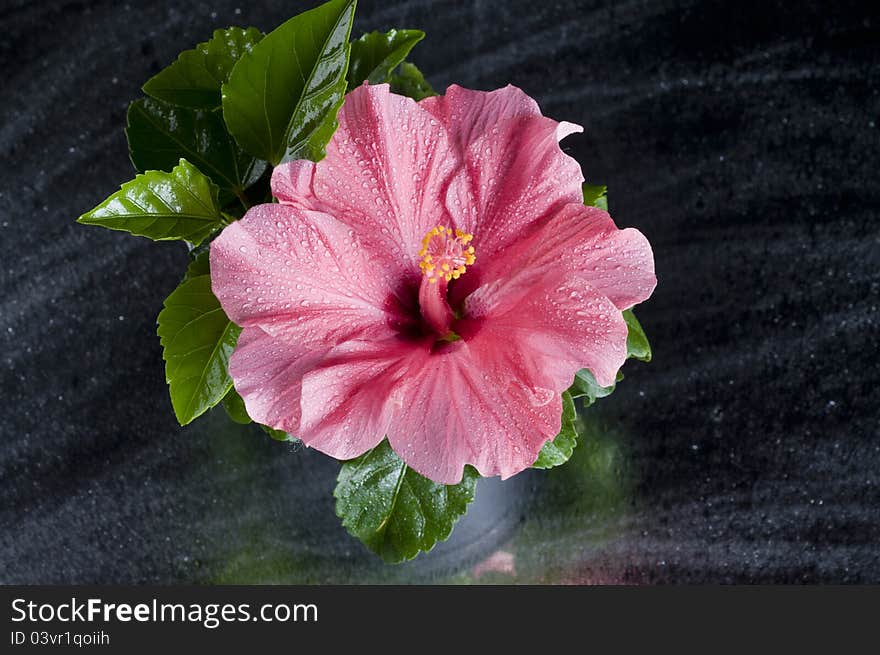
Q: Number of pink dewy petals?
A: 5